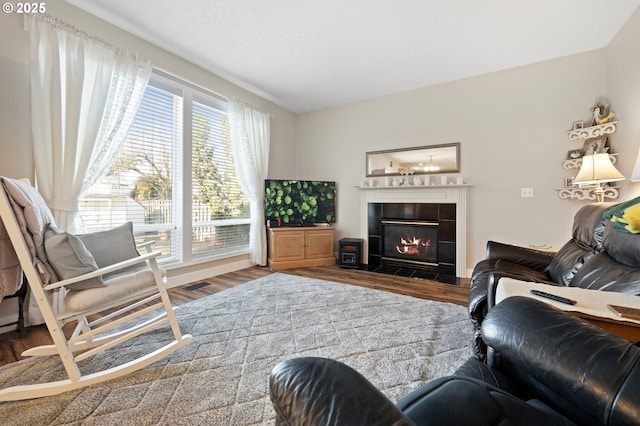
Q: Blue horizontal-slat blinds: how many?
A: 0